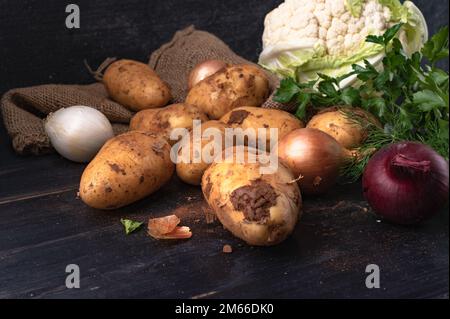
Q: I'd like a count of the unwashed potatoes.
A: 8